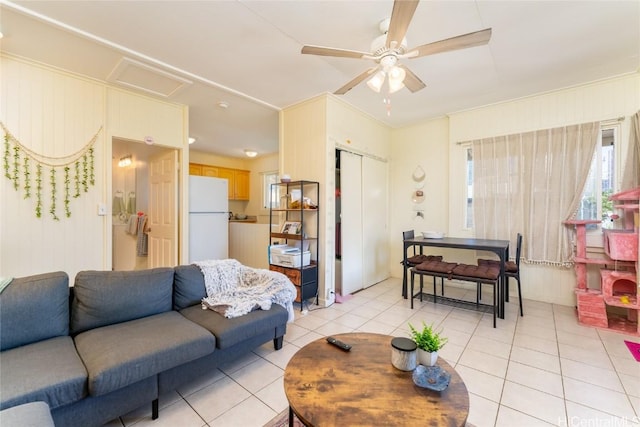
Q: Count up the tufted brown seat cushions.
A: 4